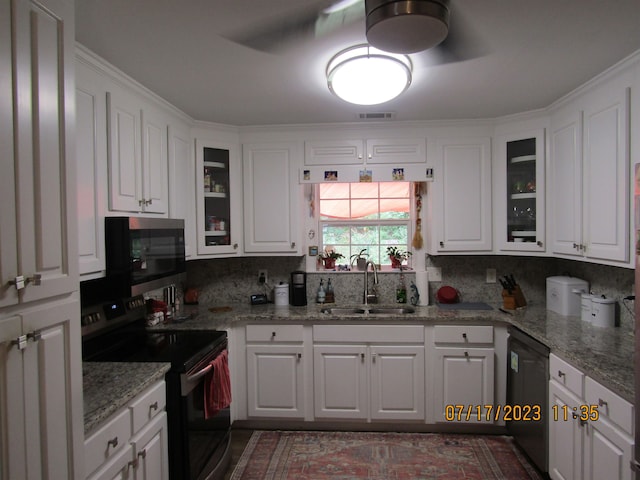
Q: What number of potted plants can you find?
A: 3